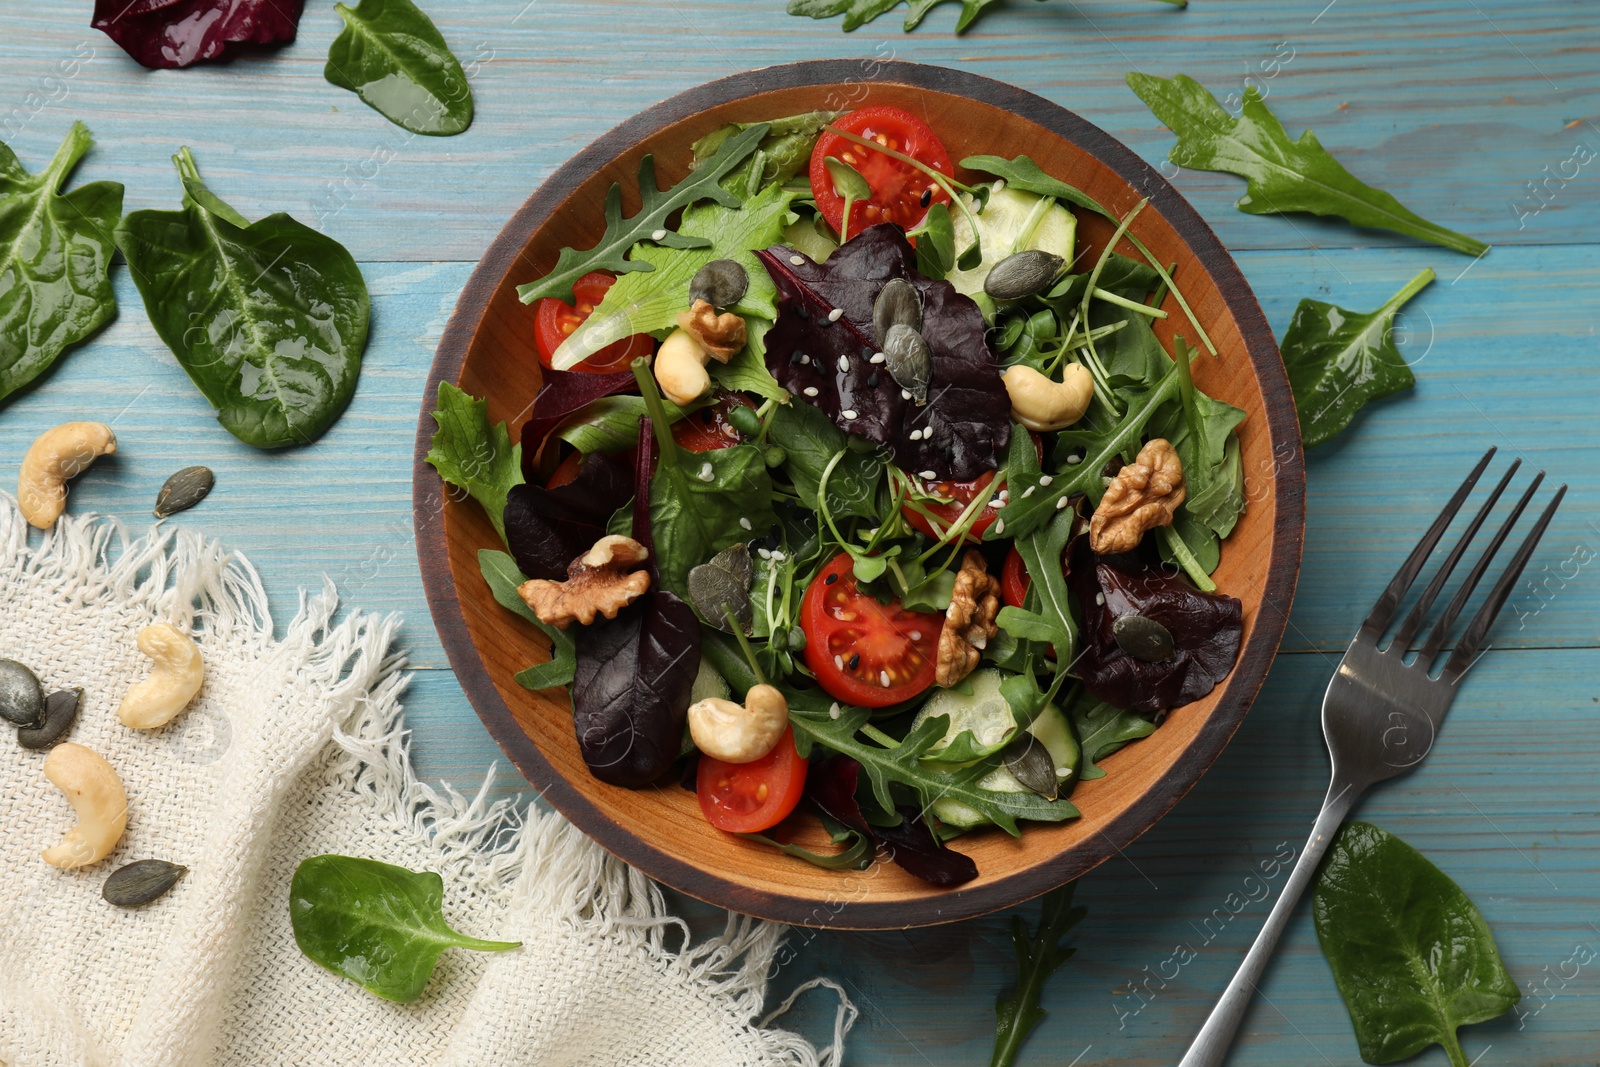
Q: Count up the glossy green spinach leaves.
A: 6